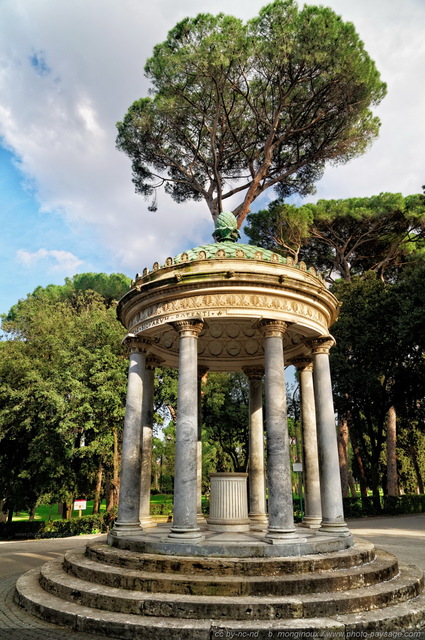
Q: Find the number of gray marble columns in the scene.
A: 8